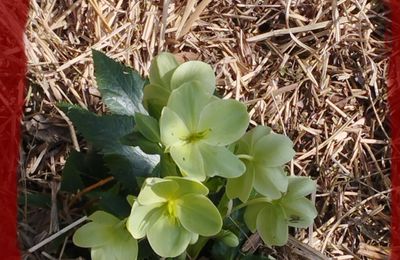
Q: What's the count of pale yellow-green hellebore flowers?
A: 6